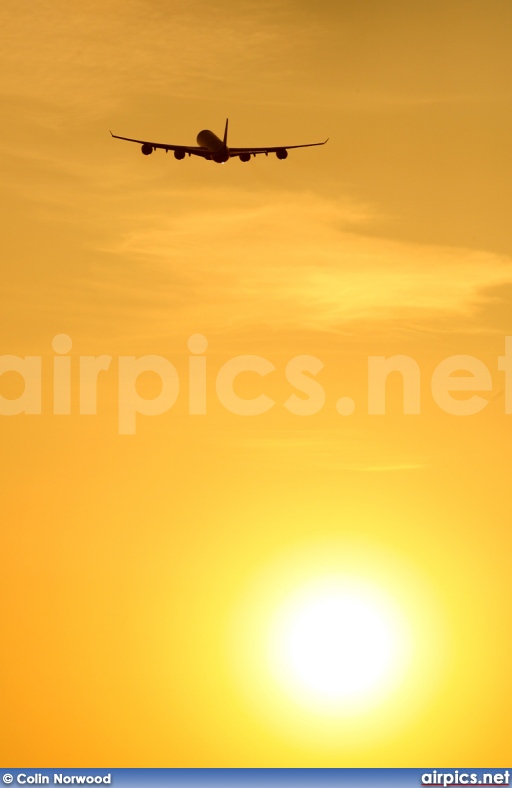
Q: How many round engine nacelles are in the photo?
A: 4